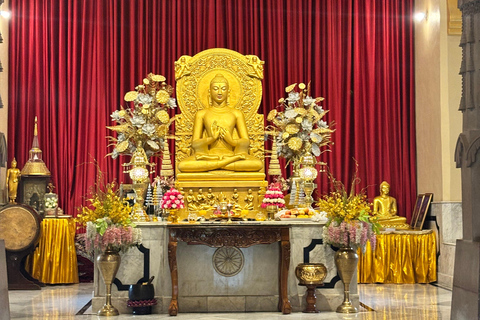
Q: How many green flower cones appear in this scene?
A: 0